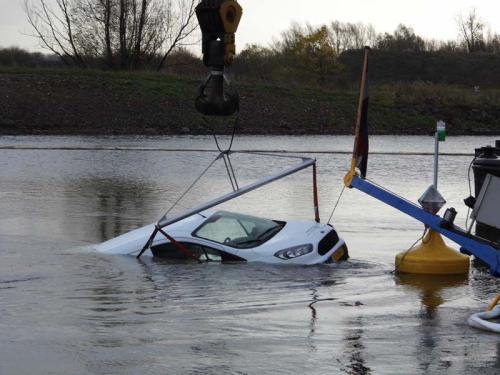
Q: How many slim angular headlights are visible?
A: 1